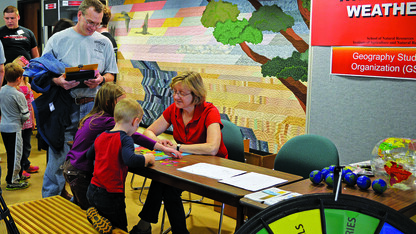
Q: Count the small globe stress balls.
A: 8